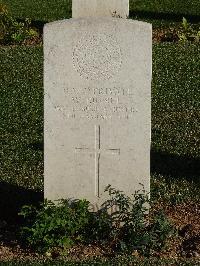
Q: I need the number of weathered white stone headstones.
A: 2